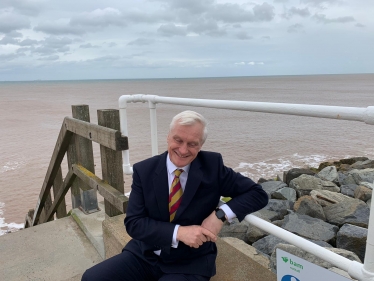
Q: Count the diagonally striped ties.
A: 1